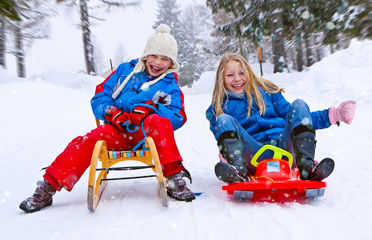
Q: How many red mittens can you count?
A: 2